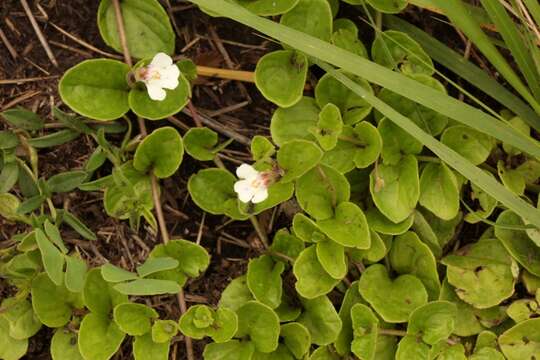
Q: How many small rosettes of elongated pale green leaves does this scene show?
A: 2